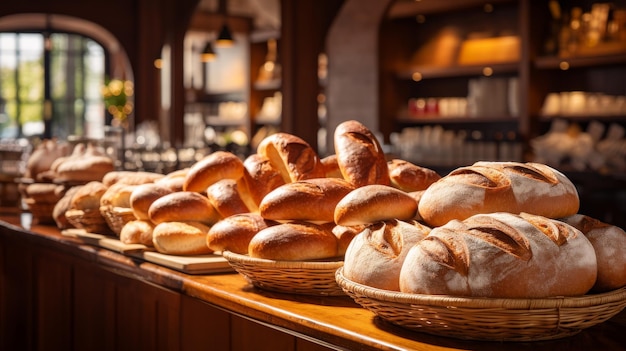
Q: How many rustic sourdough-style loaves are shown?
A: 4